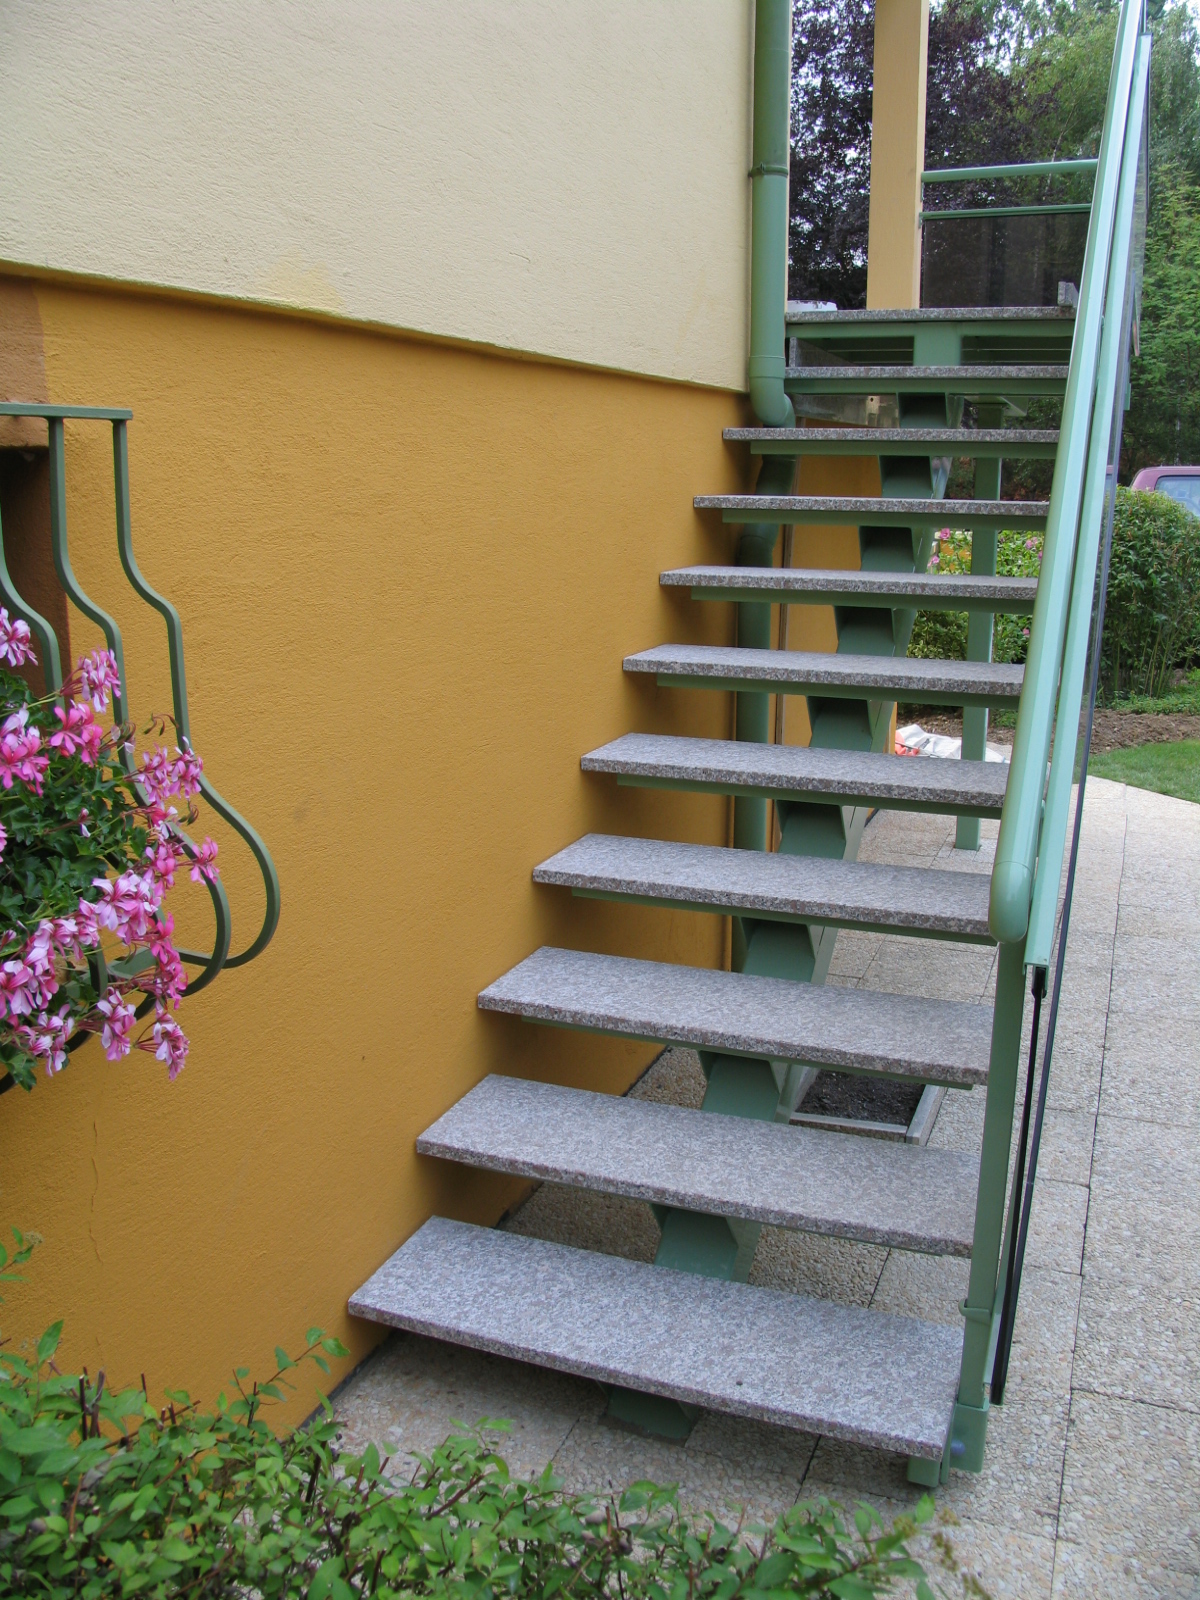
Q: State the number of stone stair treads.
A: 11